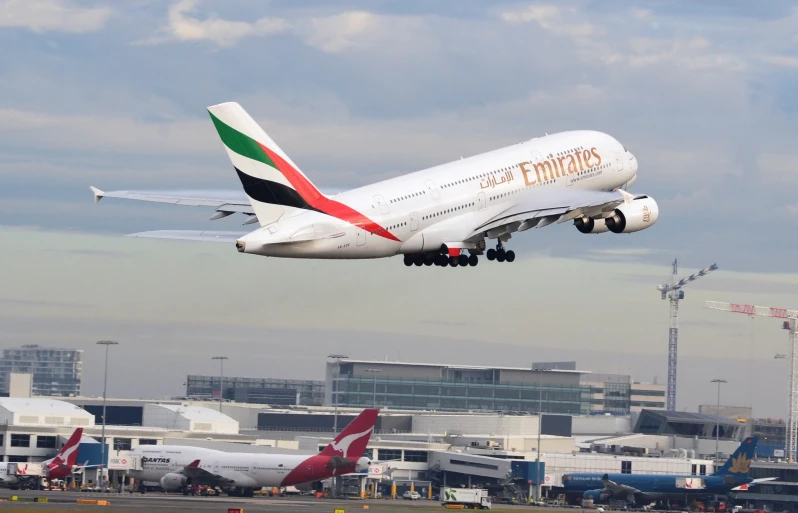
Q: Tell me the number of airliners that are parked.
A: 3